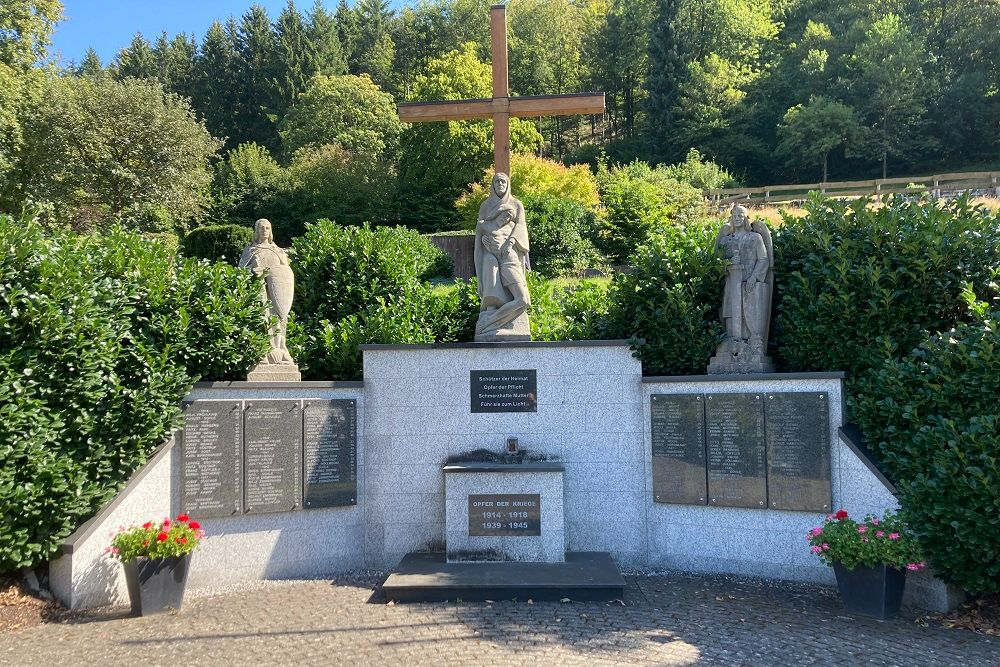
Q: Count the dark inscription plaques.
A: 8